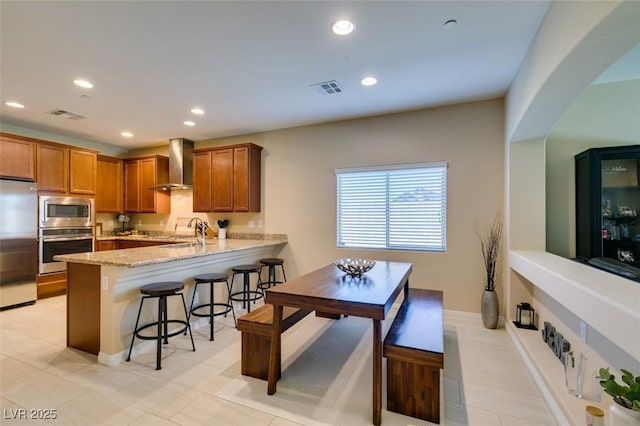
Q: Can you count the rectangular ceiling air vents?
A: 2